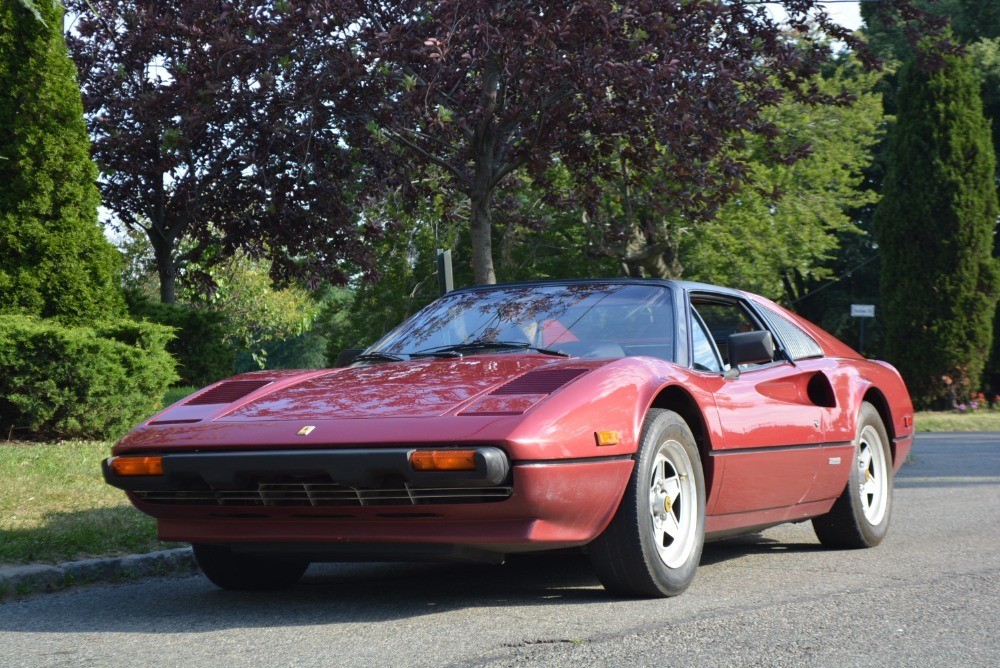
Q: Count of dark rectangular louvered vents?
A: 2